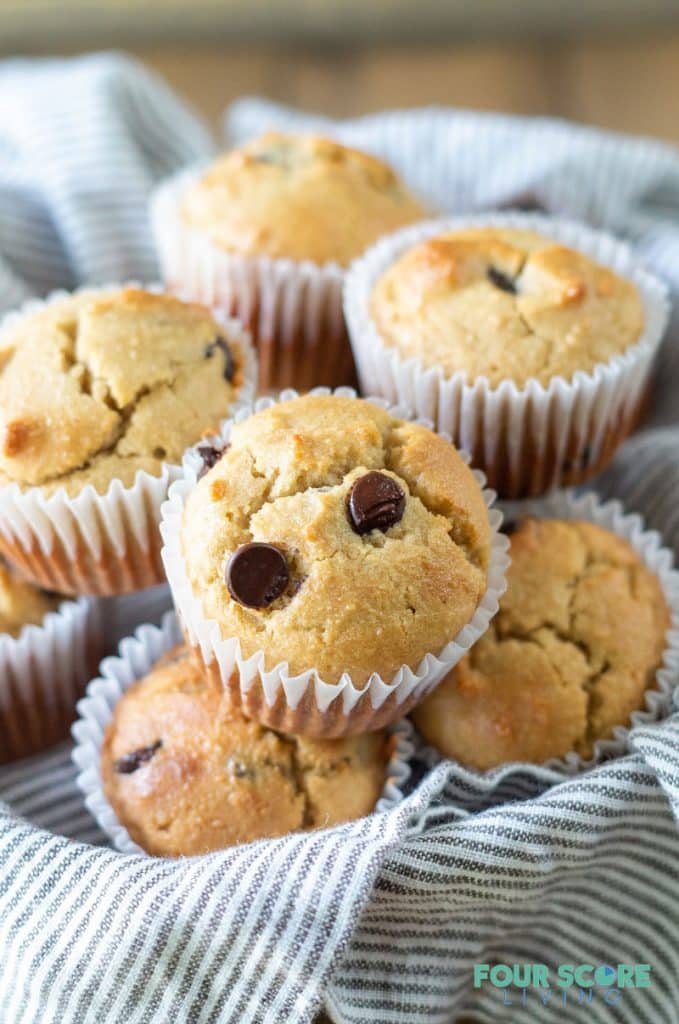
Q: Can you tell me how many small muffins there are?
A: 7